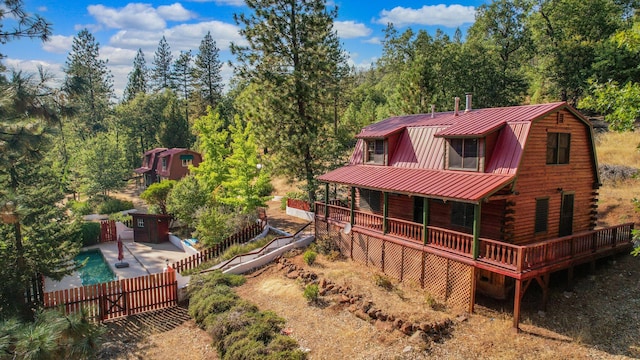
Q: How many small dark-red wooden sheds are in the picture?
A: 1